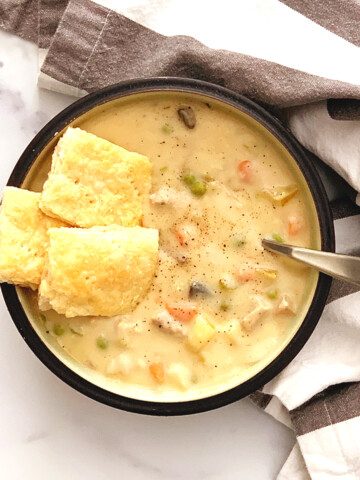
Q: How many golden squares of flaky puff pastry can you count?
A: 3